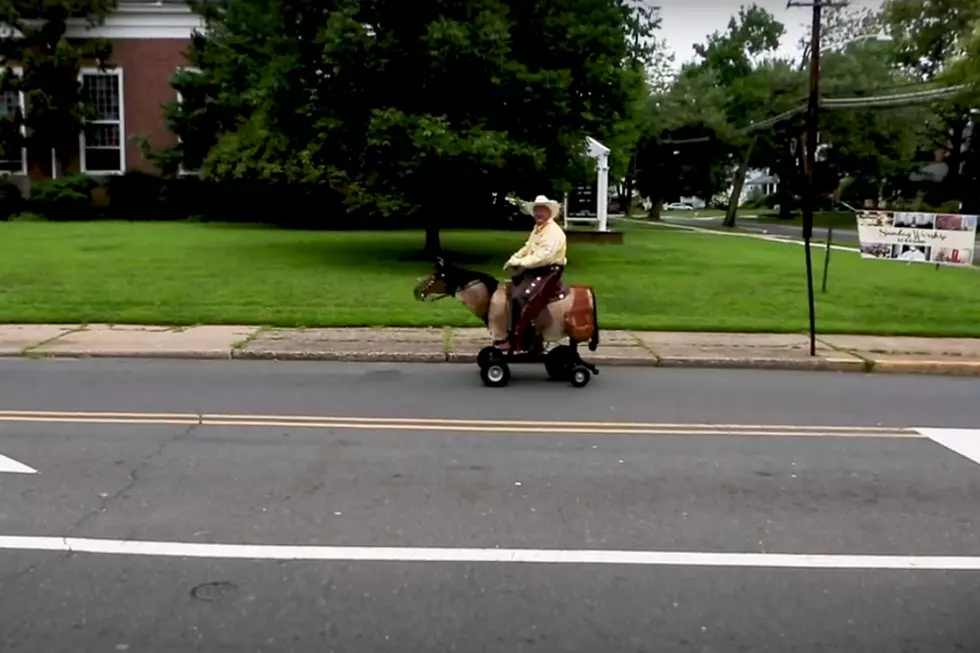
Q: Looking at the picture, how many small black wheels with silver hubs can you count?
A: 2